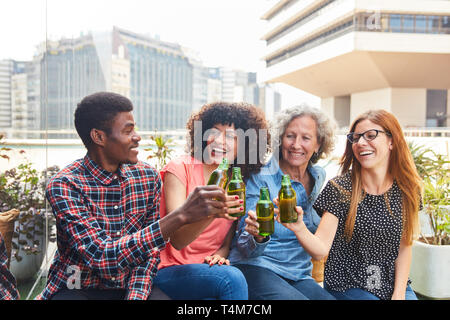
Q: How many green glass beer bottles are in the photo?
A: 4